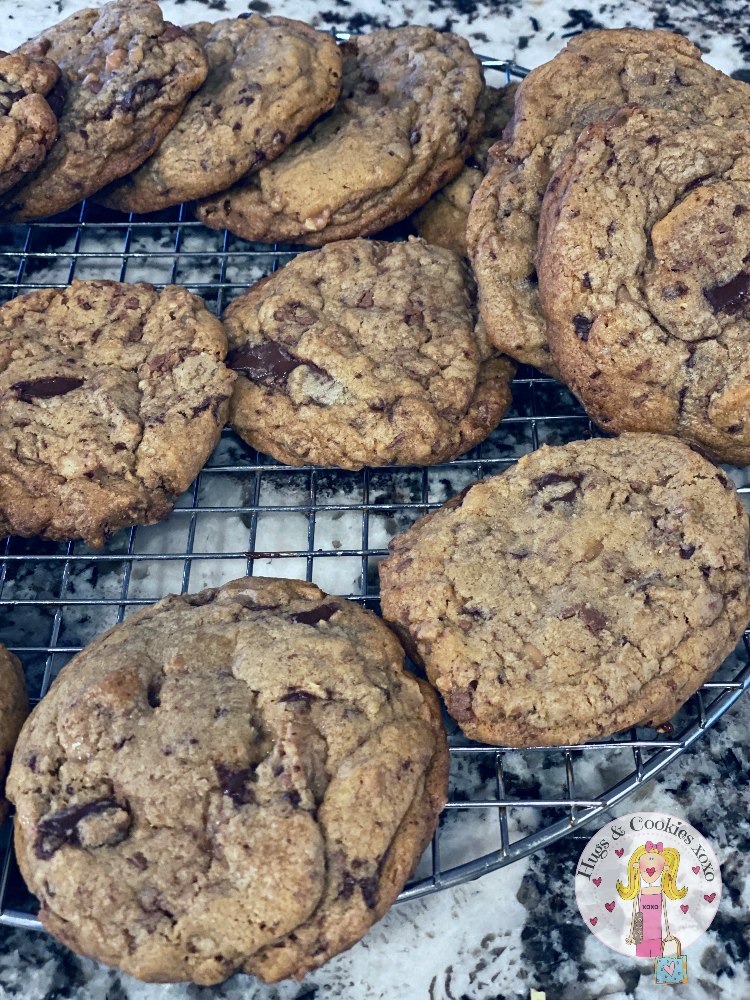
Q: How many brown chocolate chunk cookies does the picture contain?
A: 12